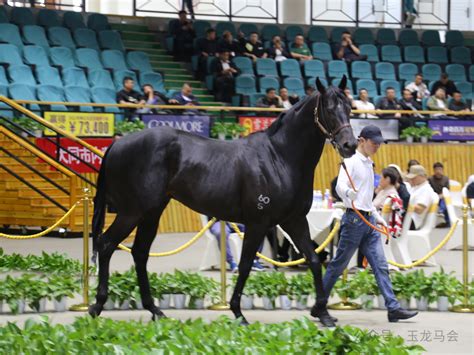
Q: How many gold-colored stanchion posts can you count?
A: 4